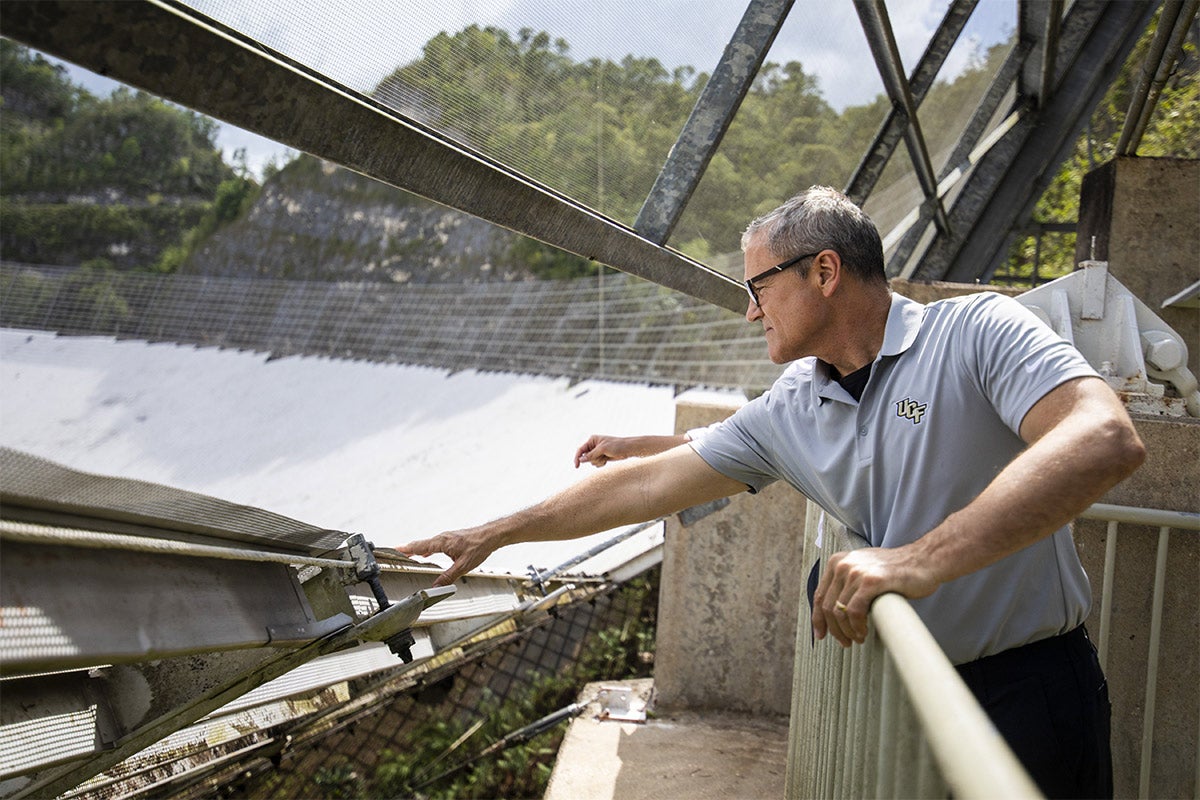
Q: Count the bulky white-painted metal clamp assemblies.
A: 1